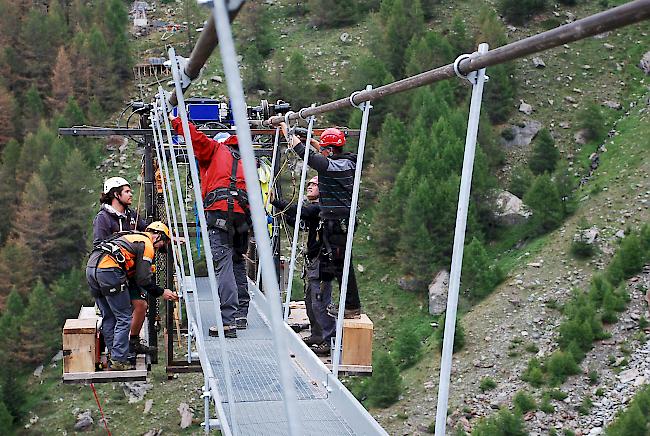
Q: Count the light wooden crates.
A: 2